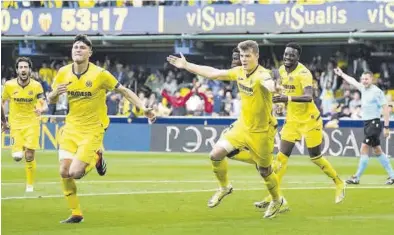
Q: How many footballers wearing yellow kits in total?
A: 5